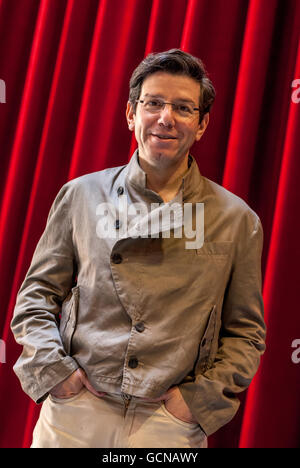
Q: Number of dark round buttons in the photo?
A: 5